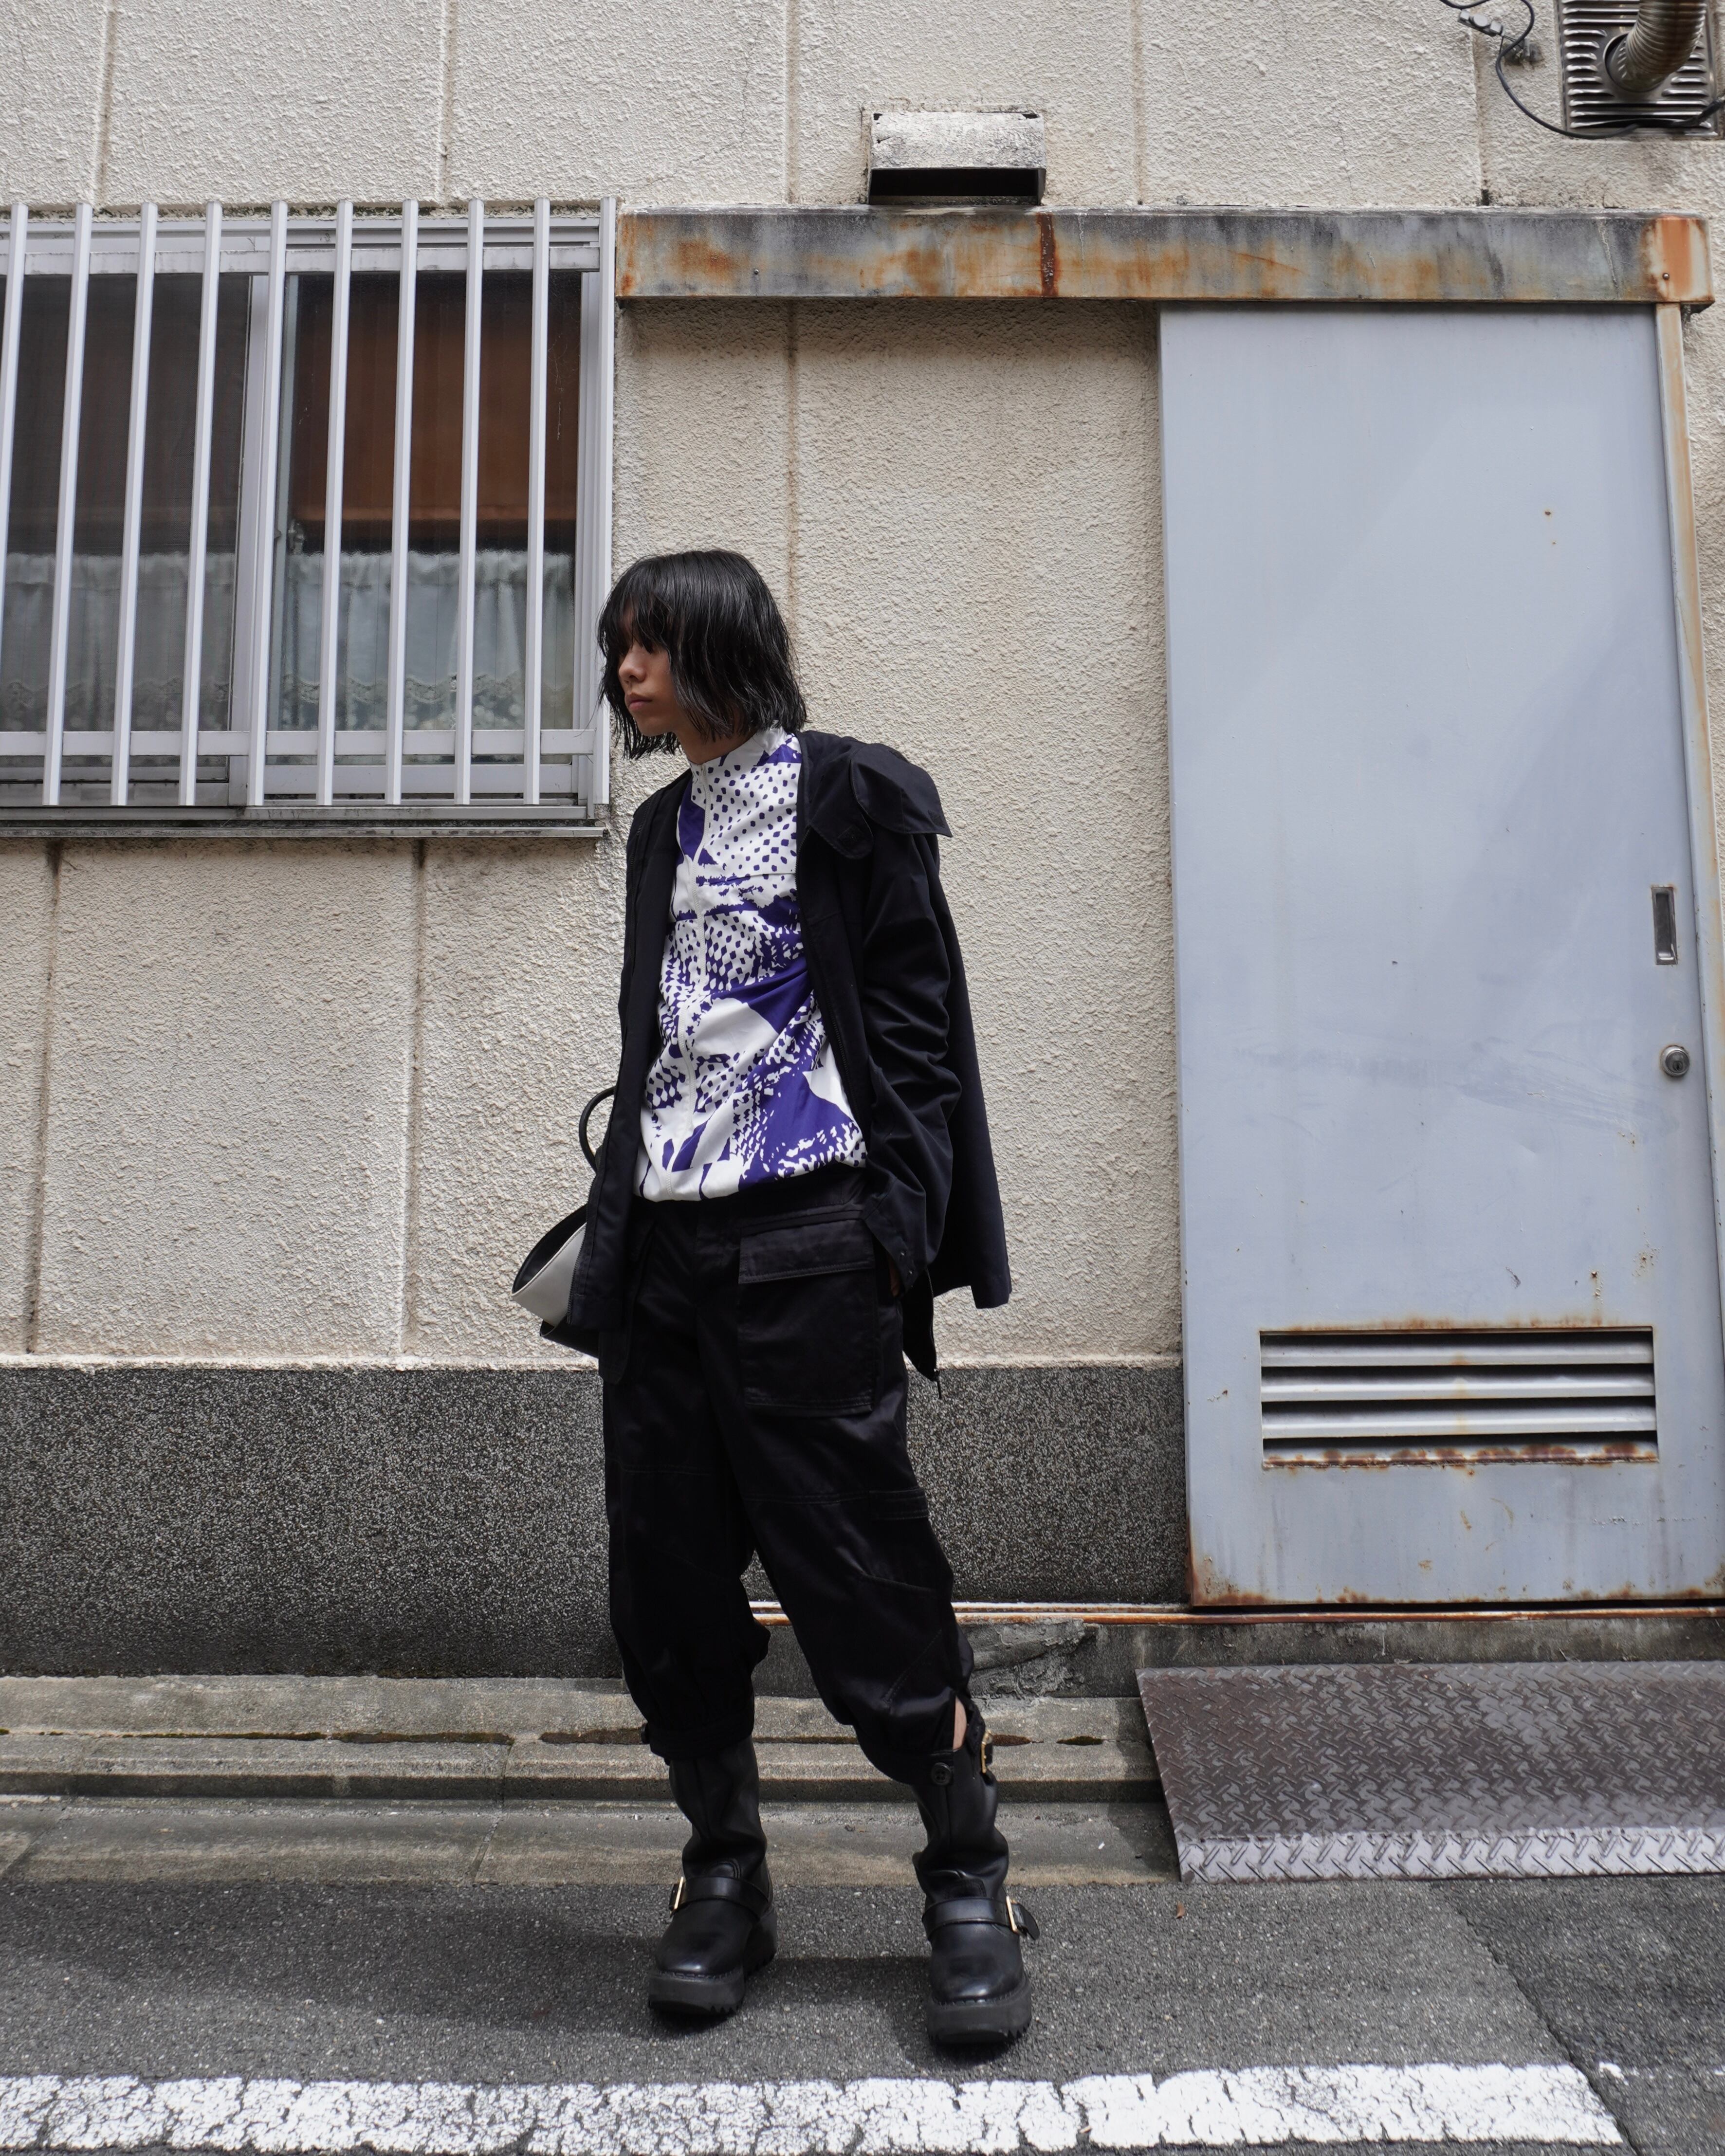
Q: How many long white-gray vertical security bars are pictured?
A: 10